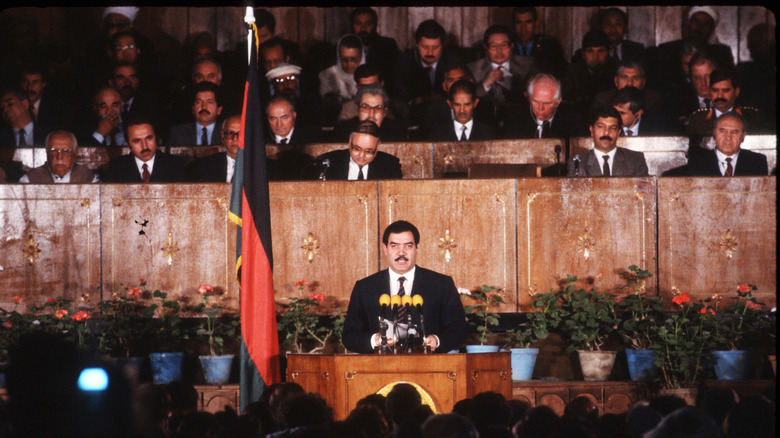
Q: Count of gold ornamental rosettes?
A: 6